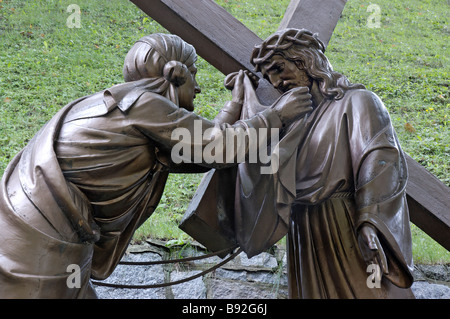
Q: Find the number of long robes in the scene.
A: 2